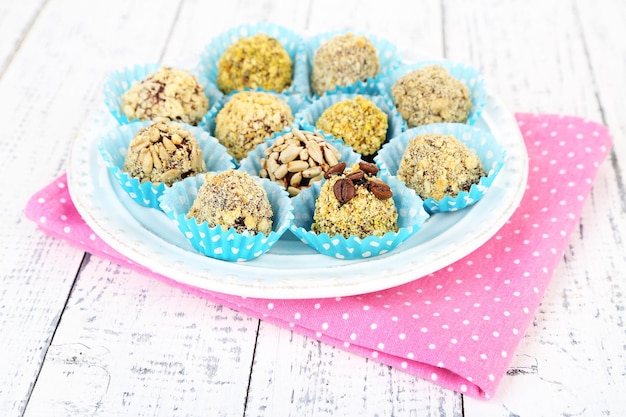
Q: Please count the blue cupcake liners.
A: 11